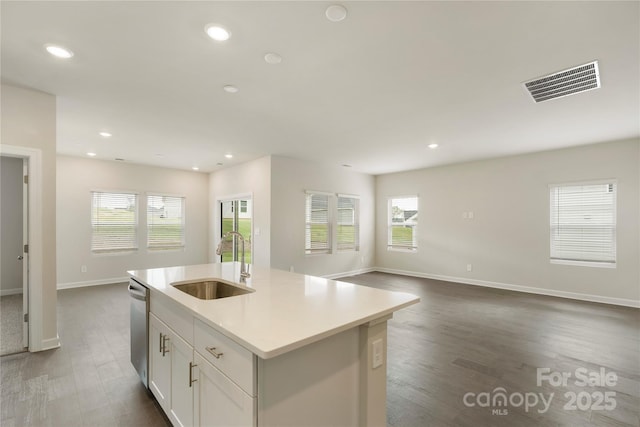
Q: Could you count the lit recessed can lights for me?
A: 7